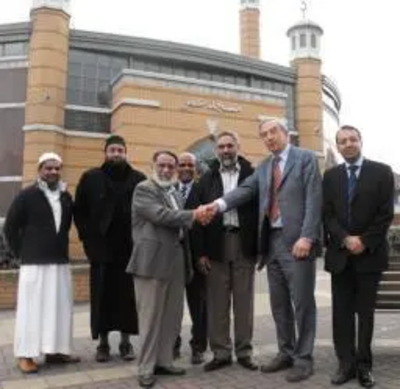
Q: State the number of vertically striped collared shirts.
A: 1